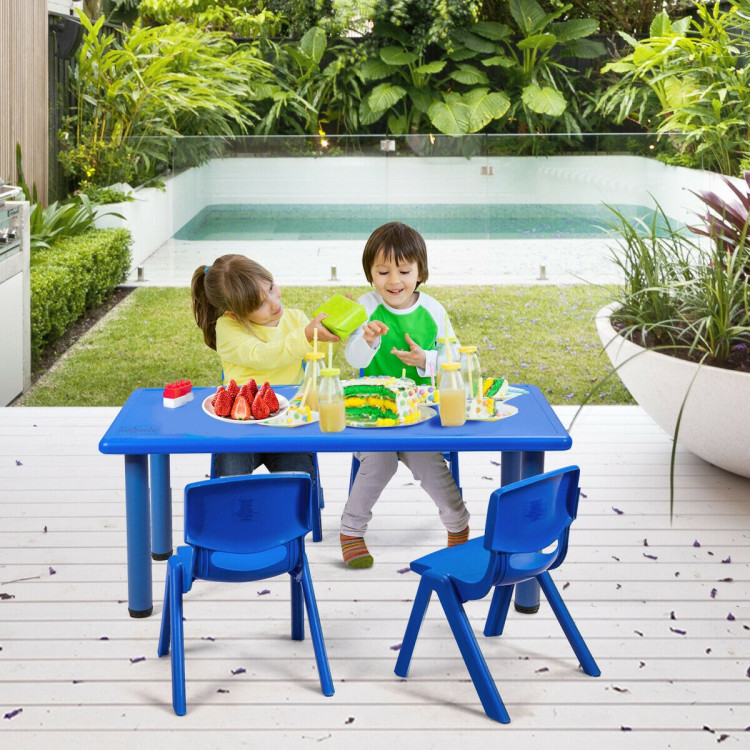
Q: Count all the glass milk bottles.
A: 5